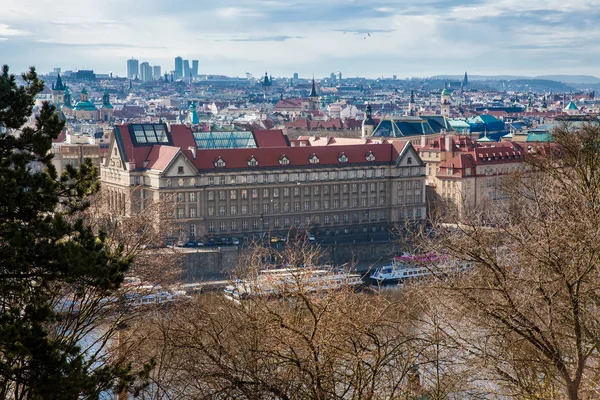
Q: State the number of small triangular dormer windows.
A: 6